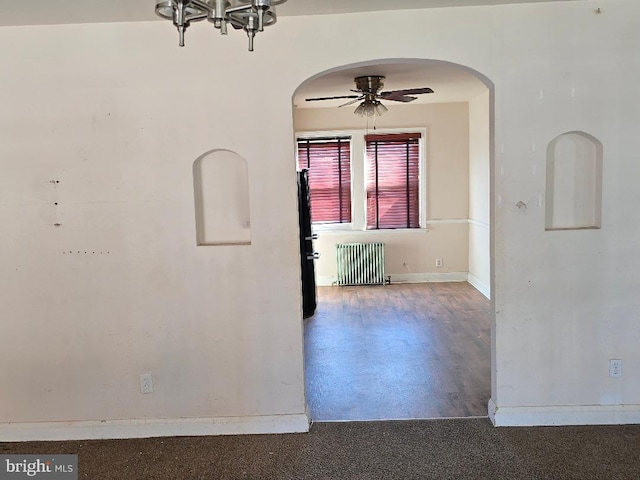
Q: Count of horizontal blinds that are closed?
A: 2